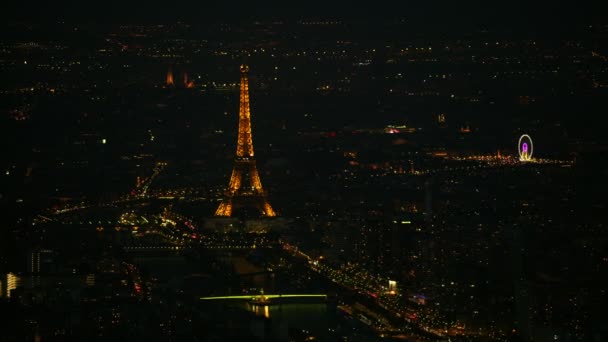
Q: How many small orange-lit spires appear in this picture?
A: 2